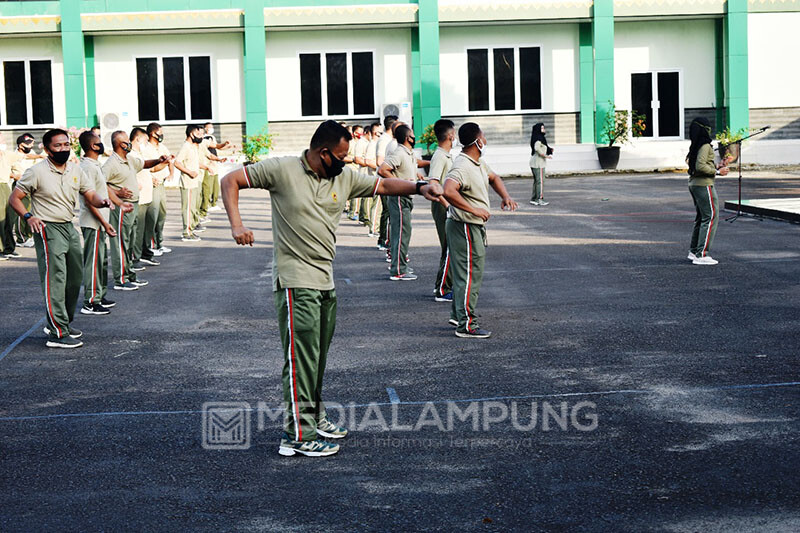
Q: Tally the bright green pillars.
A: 5